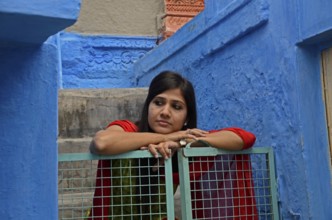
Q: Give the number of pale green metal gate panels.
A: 2